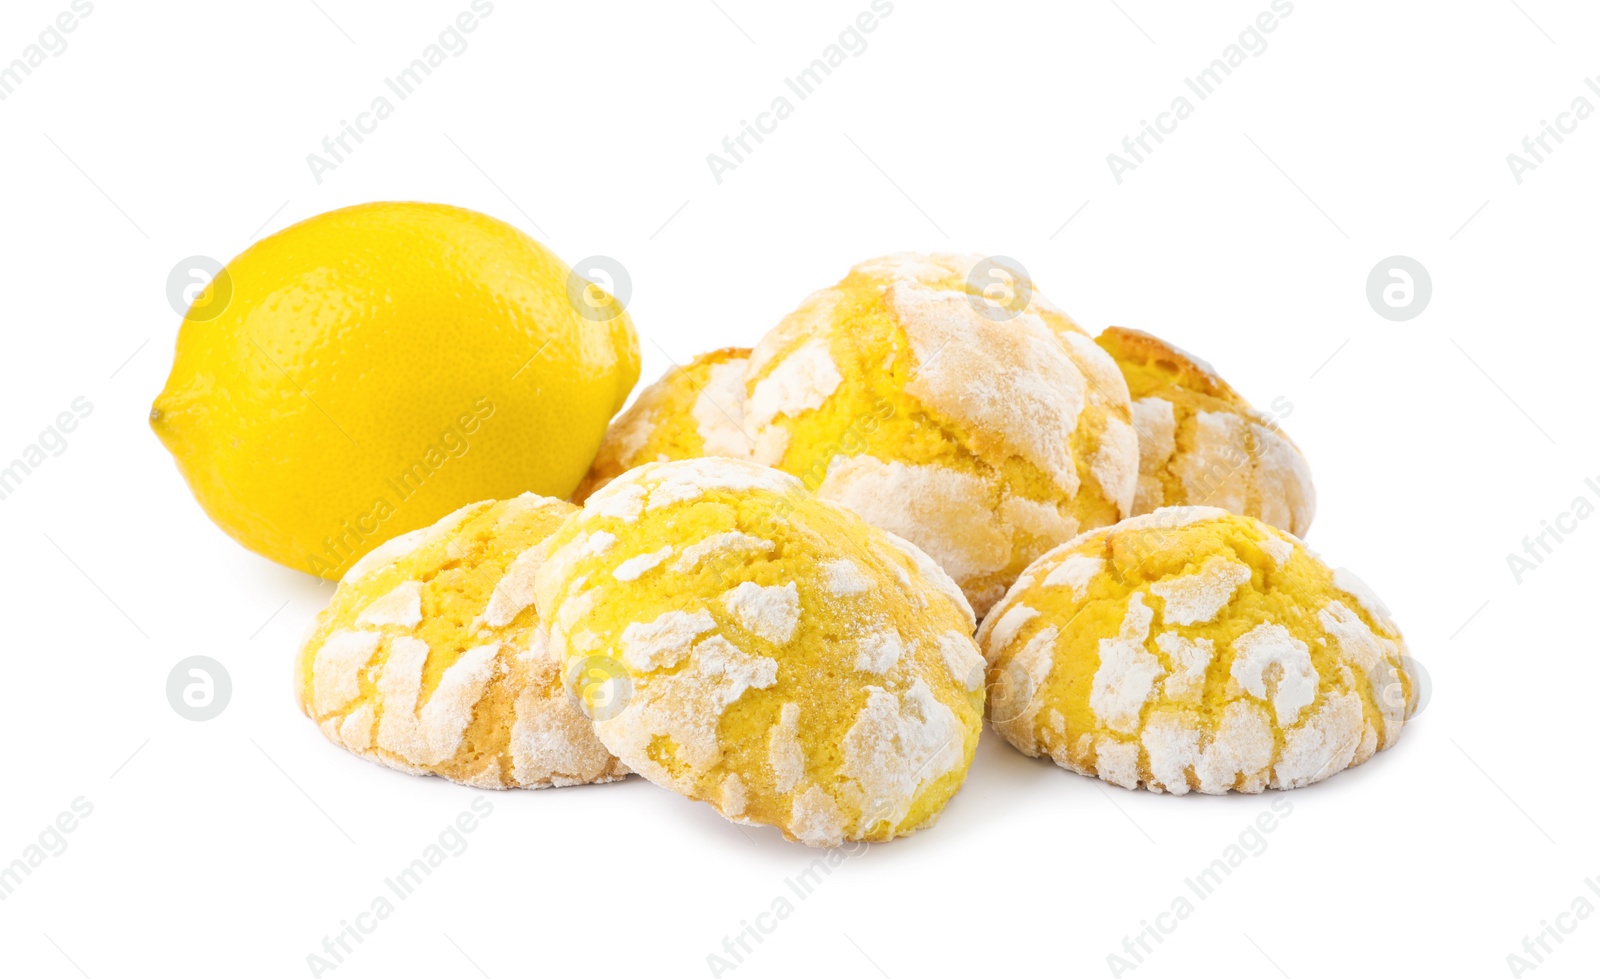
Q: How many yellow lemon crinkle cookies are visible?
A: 6